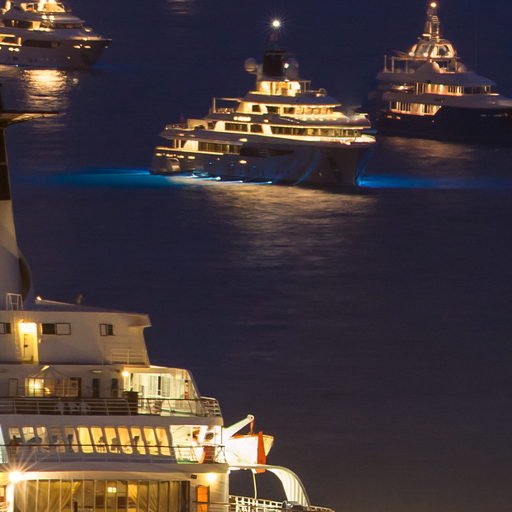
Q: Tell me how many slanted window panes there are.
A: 12